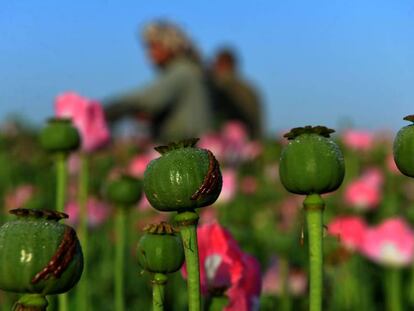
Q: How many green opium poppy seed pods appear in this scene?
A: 7